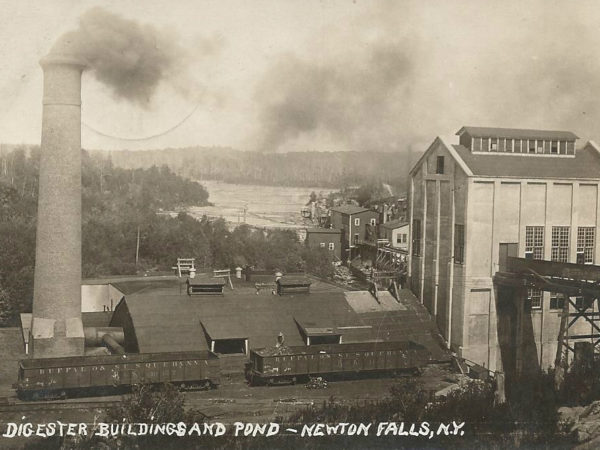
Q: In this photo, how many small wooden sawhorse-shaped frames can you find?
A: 2